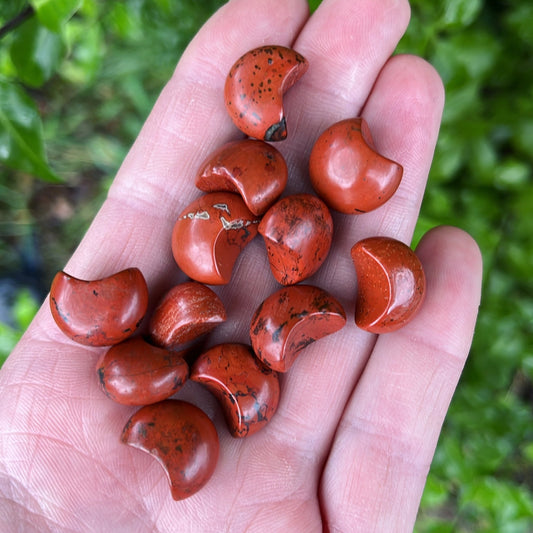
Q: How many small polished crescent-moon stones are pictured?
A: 12